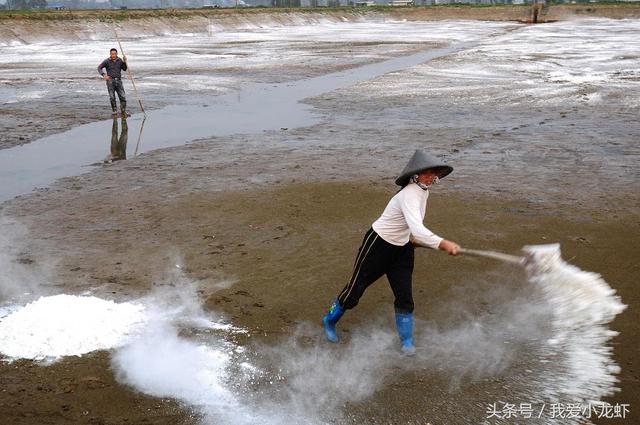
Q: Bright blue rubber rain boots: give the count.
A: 2